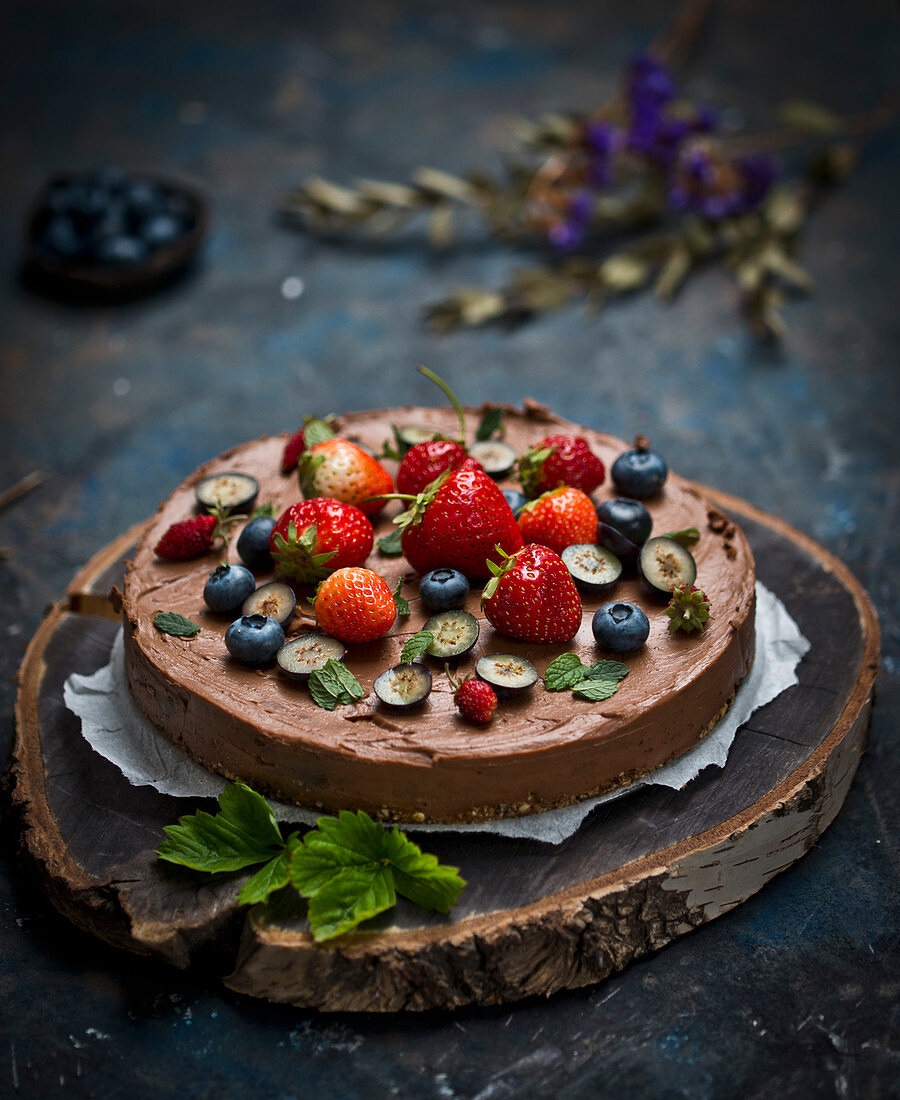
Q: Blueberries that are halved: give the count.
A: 10